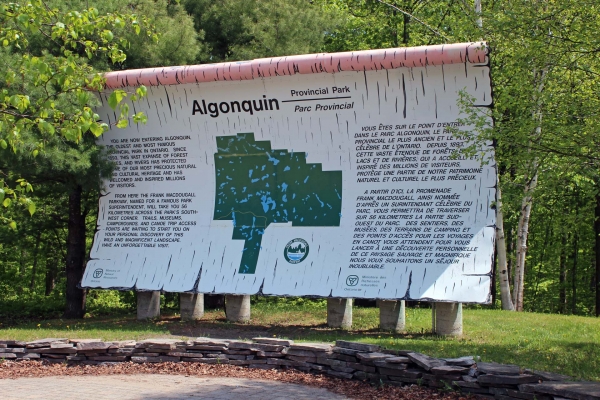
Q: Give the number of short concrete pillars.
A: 6